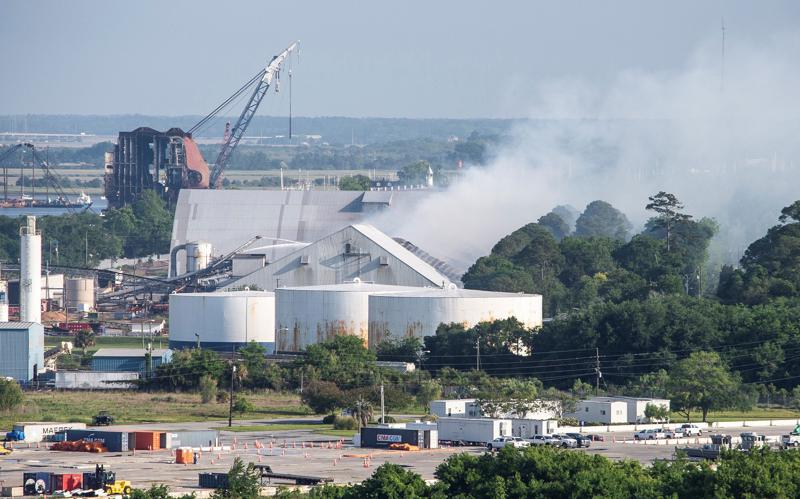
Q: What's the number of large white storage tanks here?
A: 3